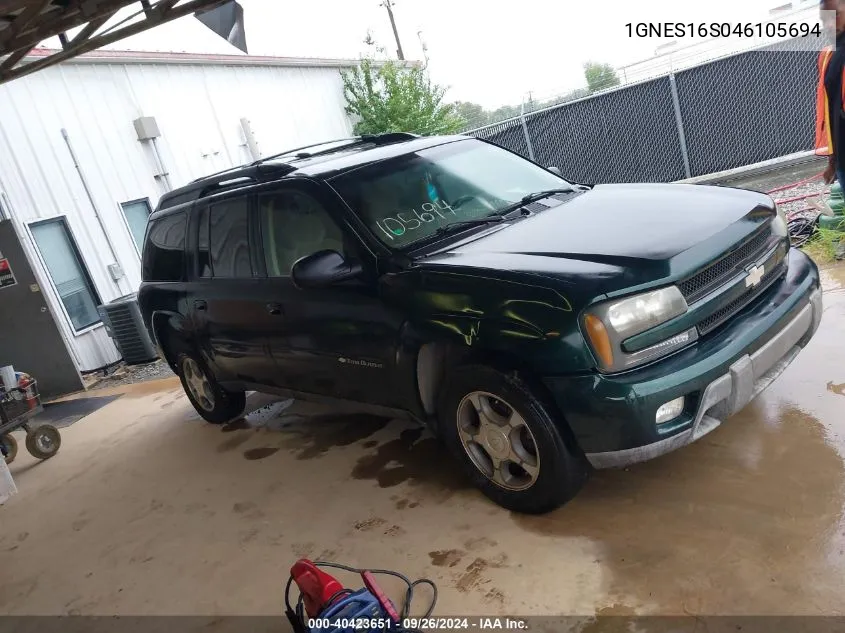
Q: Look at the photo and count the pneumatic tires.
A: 4